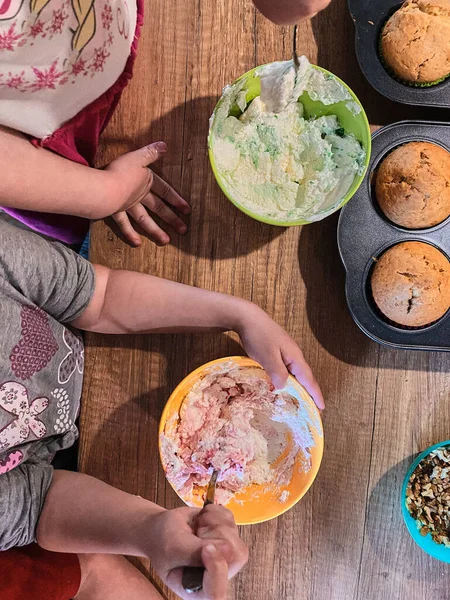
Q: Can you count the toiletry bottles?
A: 0